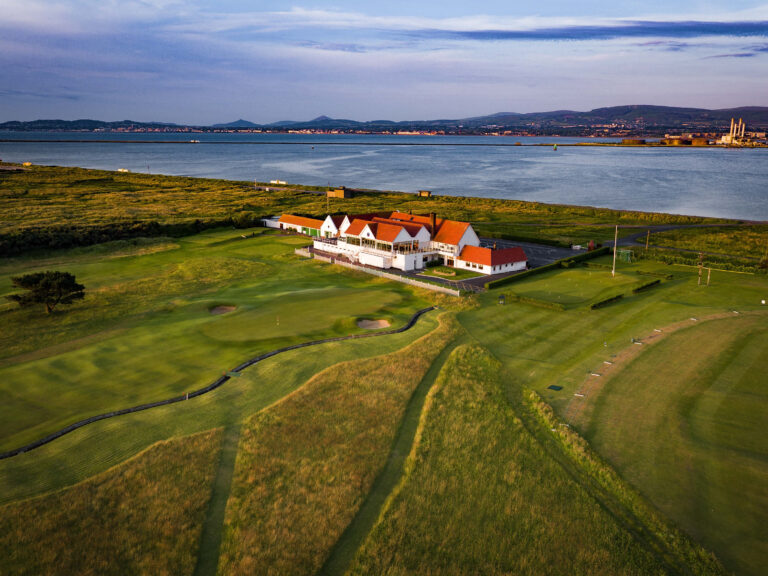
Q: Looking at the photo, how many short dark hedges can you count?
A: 2